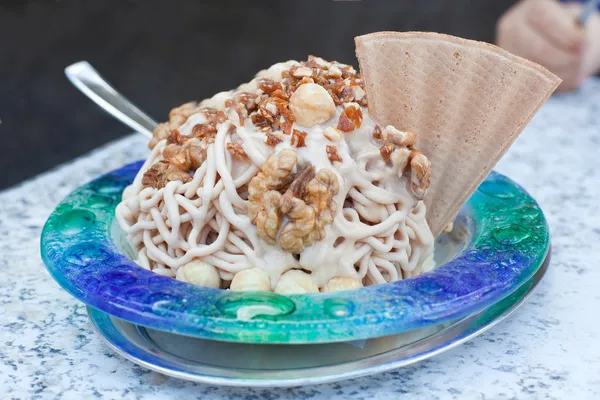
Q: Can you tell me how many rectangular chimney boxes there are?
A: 0